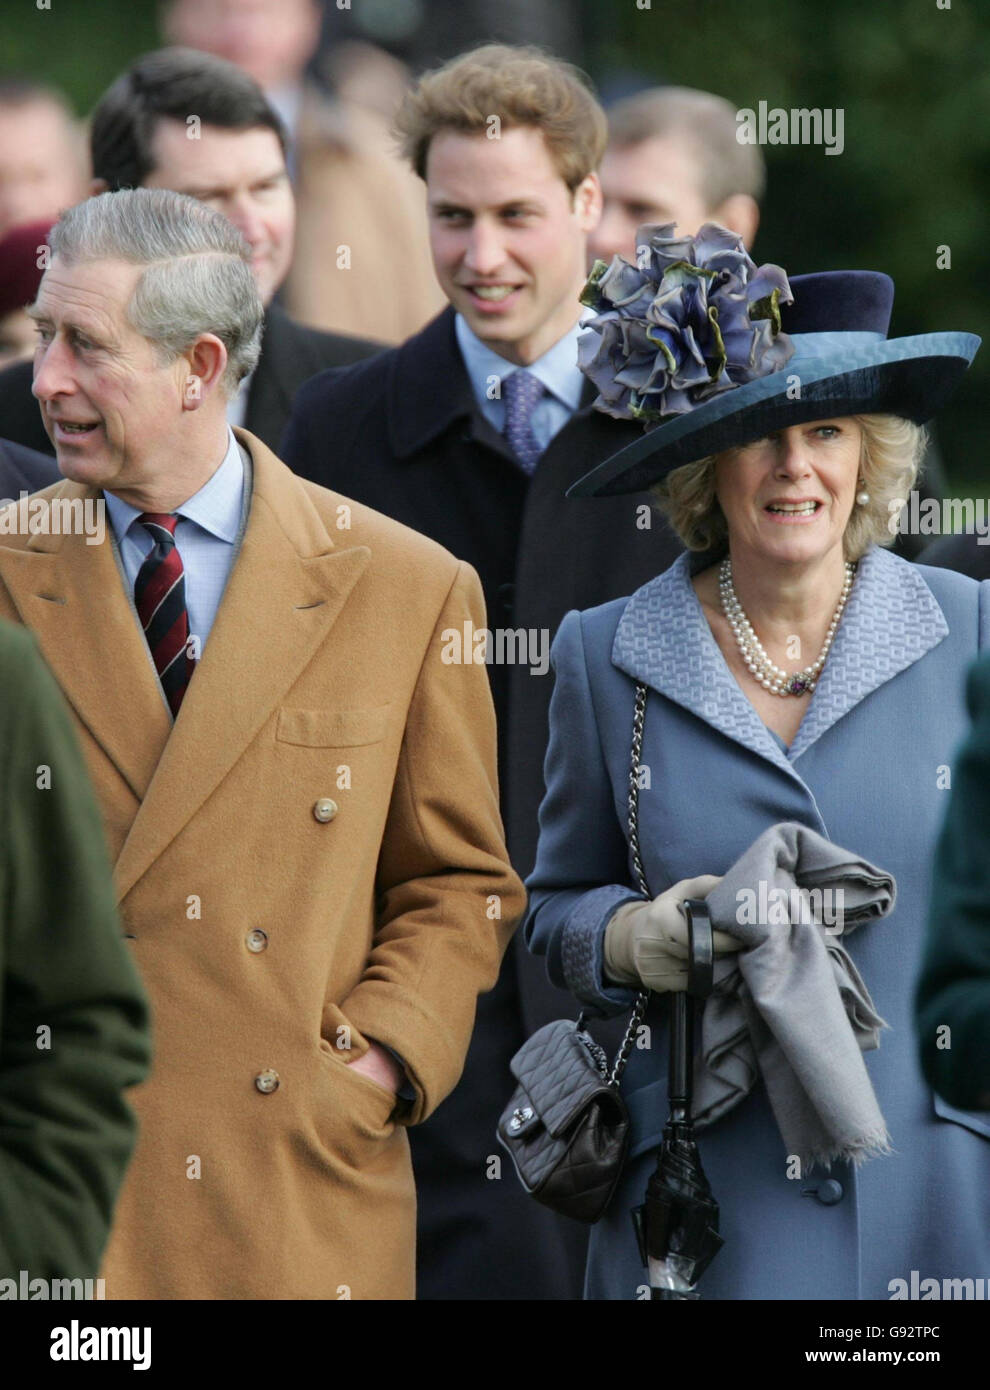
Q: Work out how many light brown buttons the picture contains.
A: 3